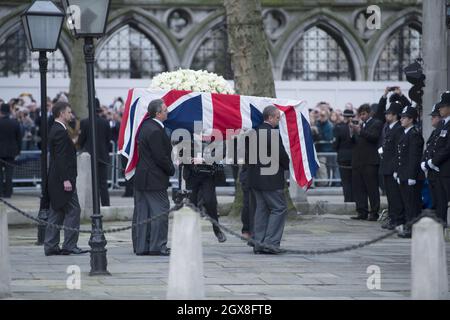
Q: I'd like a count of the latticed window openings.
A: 5